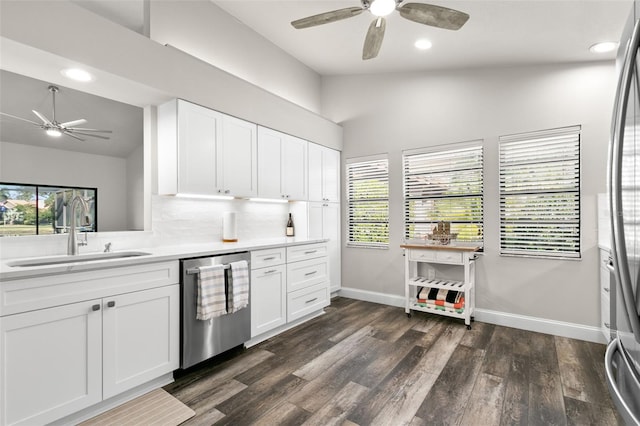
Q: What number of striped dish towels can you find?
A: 2